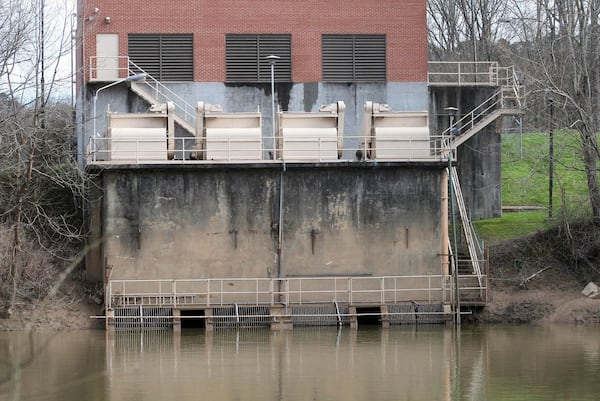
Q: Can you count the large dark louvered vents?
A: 3